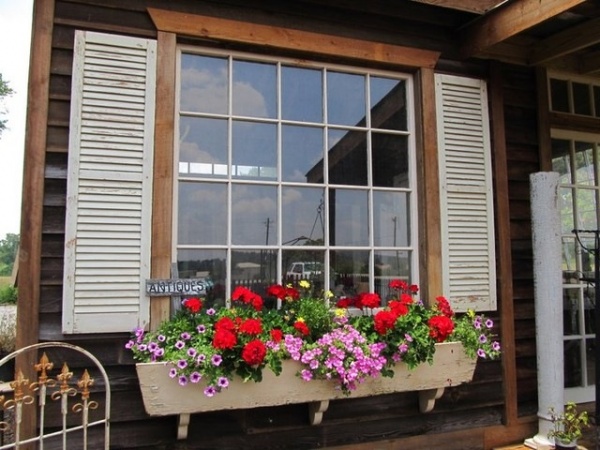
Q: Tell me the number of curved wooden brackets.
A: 3